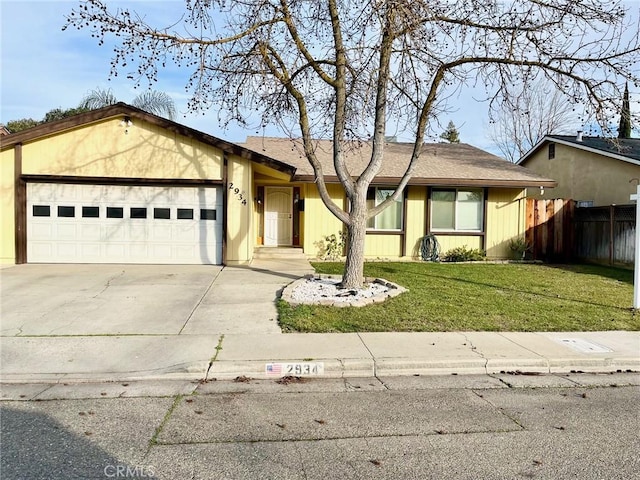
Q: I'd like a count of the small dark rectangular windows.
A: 8